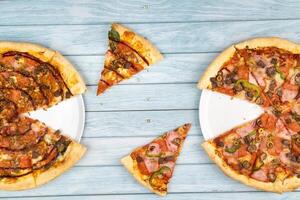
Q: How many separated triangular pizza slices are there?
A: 2